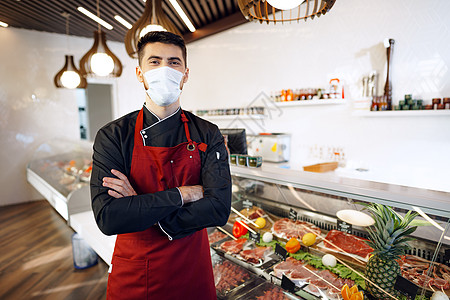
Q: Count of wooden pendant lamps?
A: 4